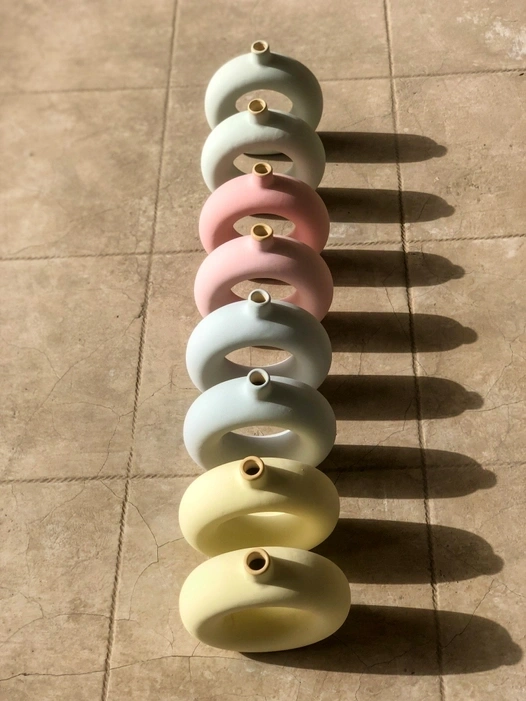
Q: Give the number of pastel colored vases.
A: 8